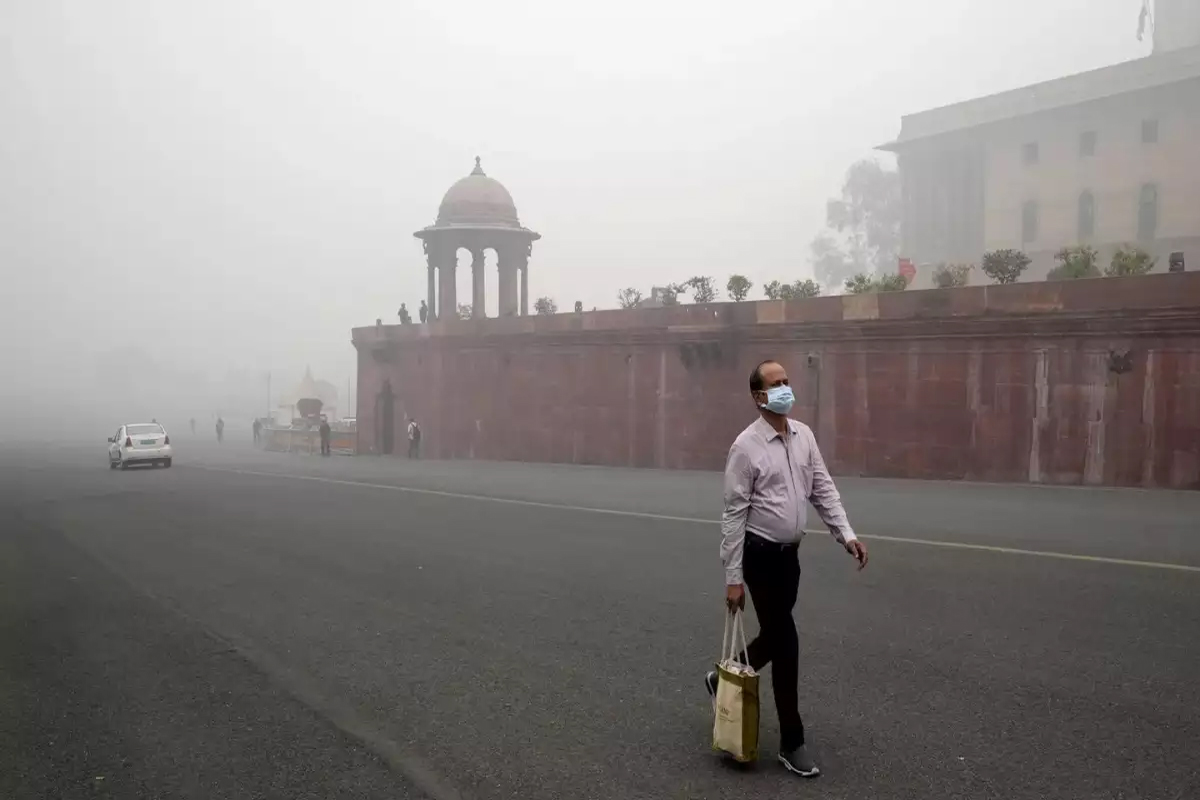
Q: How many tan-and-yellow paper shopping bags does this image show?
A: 1